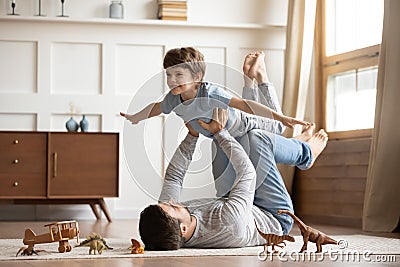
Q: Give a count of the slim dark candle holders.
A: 3